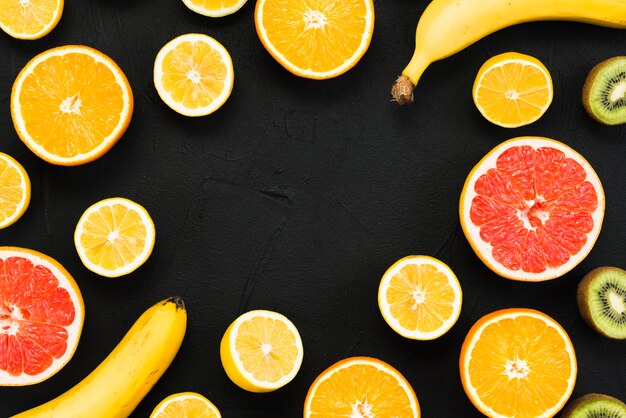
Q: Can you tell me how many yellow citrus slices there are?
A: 9